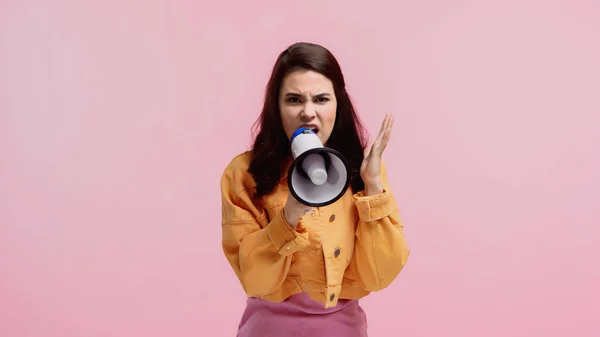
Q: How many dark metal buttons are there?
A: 3